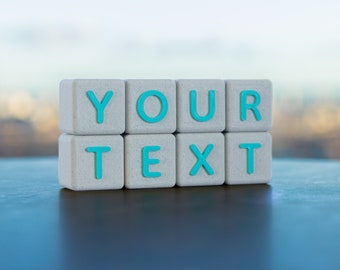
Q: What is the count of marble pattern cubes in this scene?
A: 8